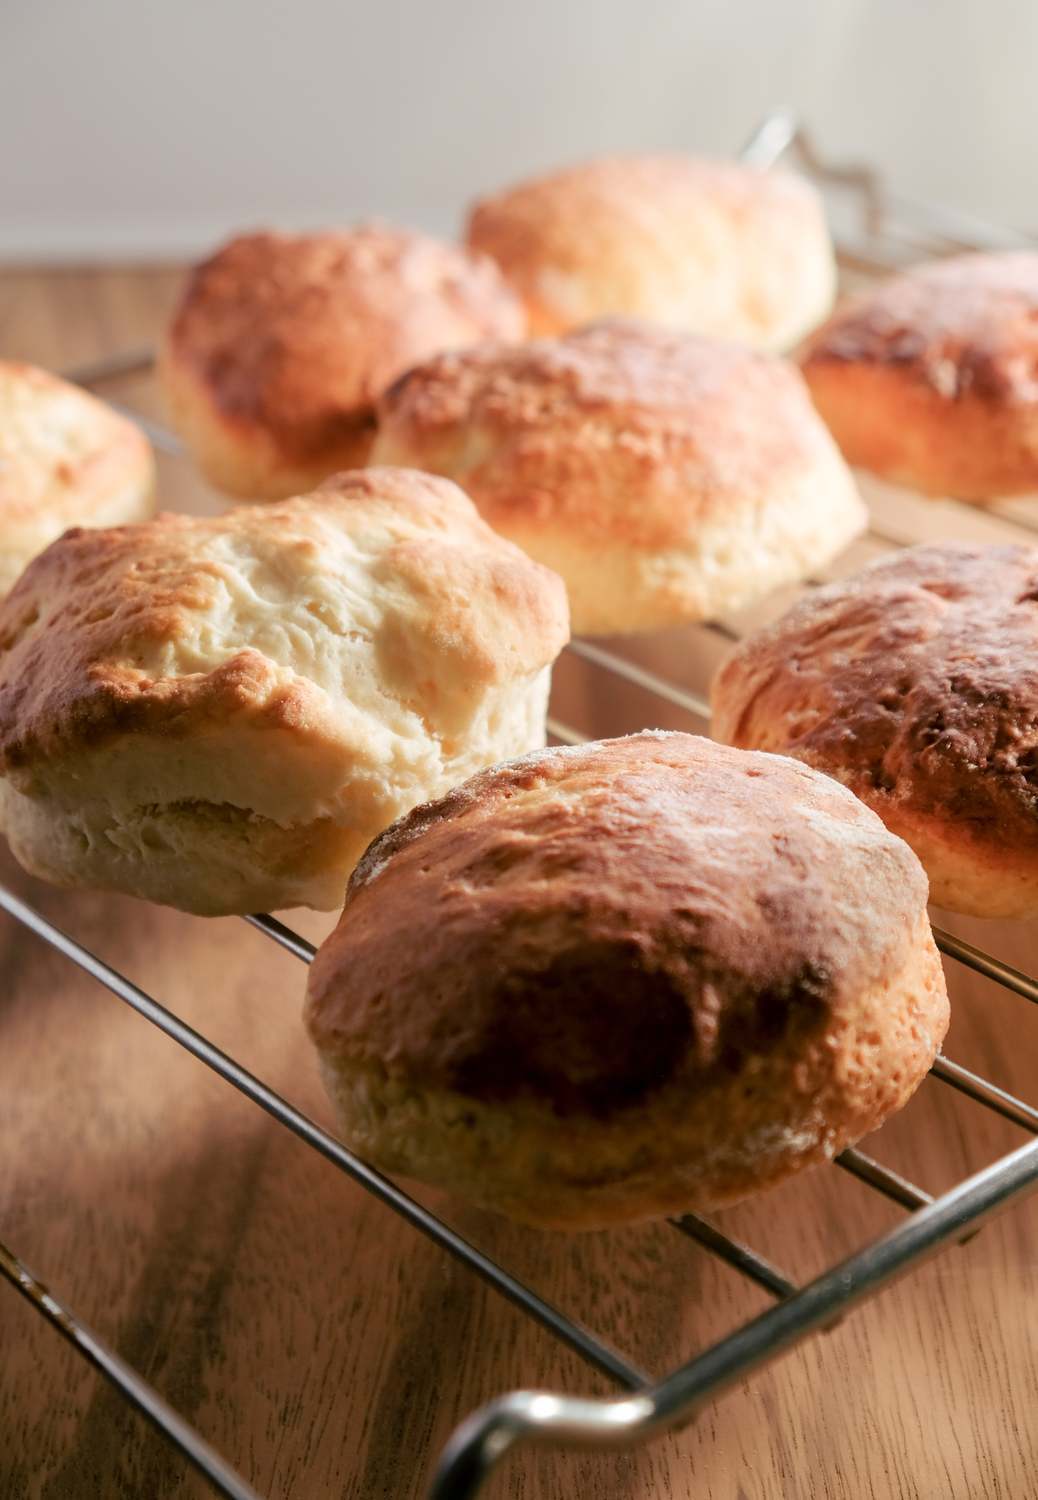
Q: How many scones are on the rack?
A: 8